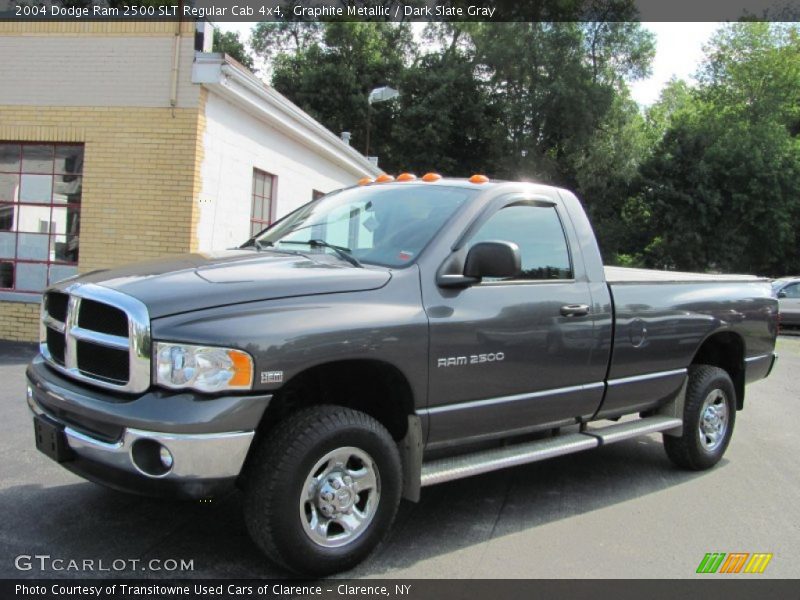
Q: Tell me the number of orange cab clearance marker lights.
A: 5